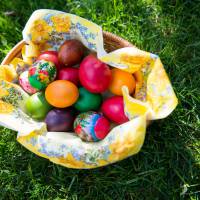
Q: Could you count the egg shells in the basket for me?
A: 12